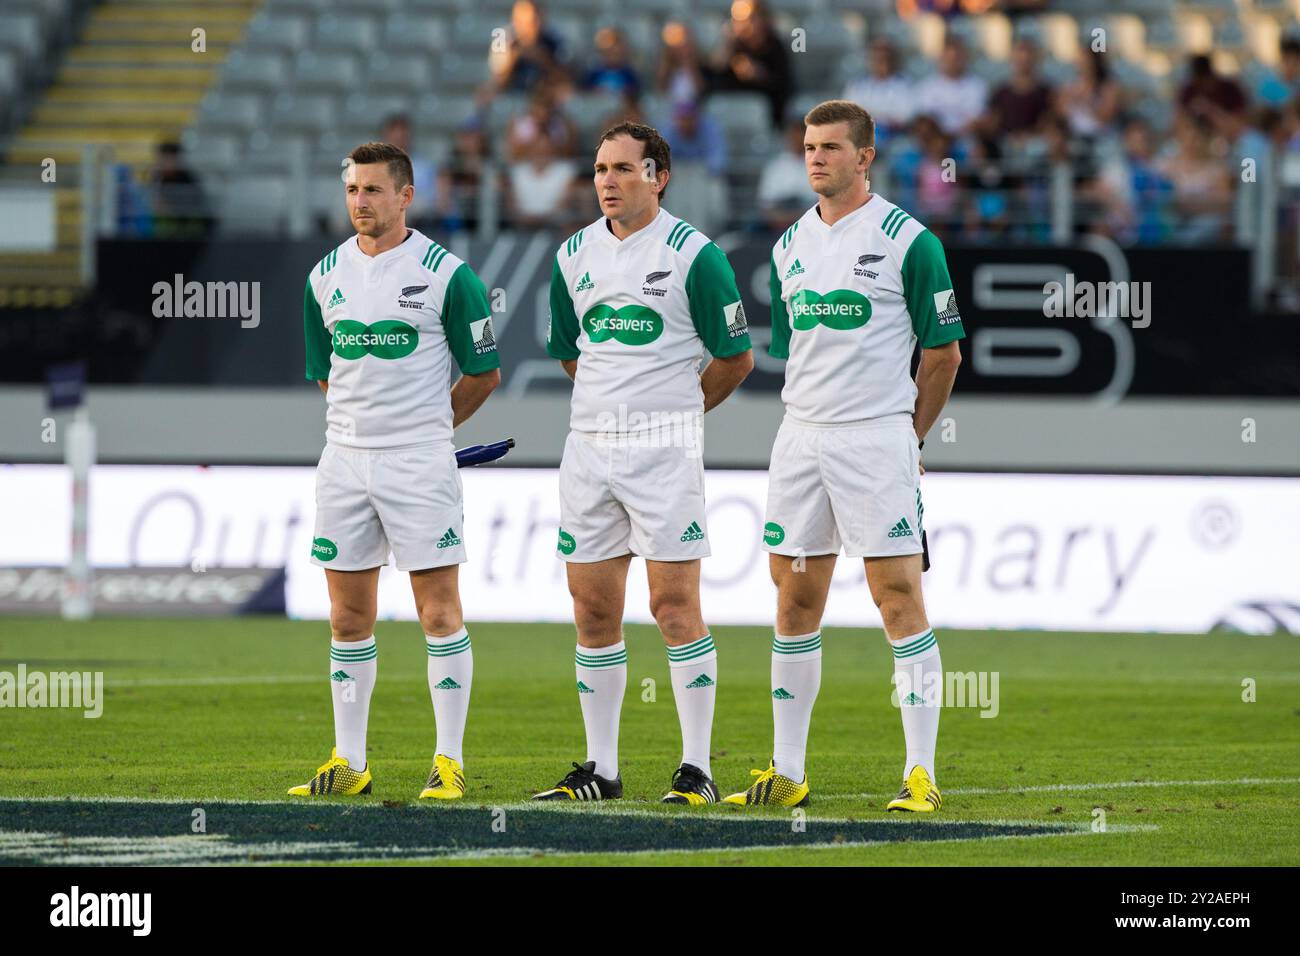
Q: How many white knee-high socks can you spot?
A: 6